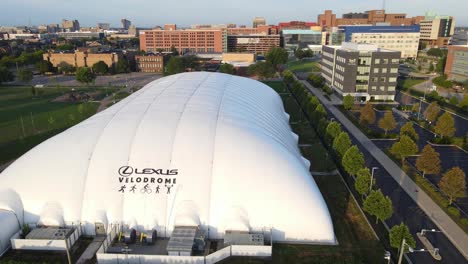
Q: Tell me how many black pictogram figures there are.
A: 5